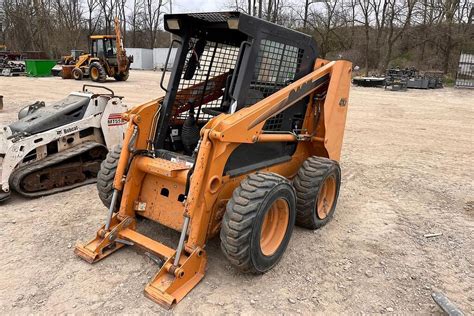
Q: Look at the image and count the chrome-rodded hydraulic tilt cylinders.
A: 2